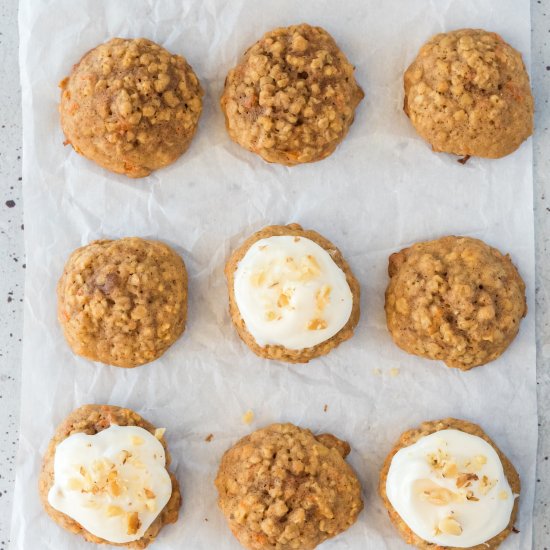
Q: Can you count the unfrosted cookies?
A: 6